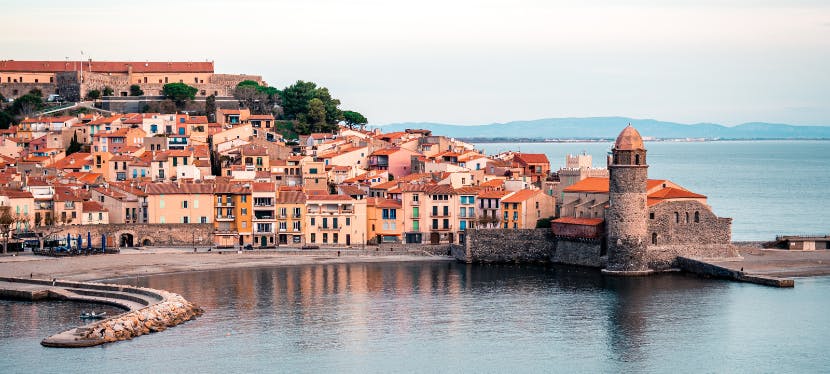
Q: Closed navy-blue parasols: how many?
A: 4